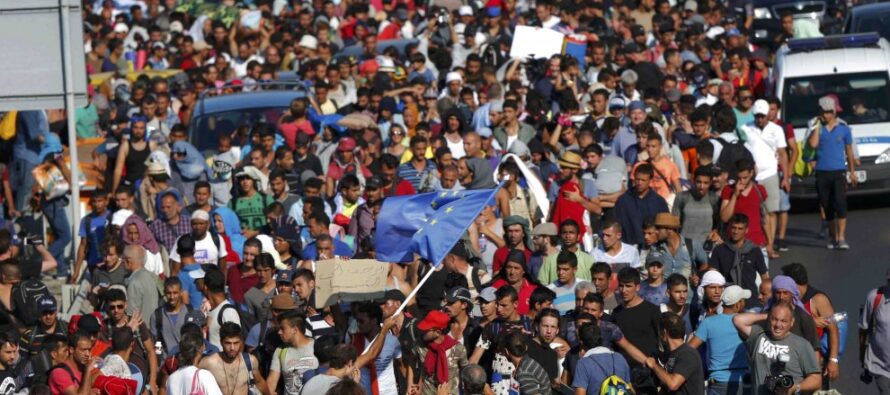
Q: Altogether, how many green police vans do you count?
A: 0